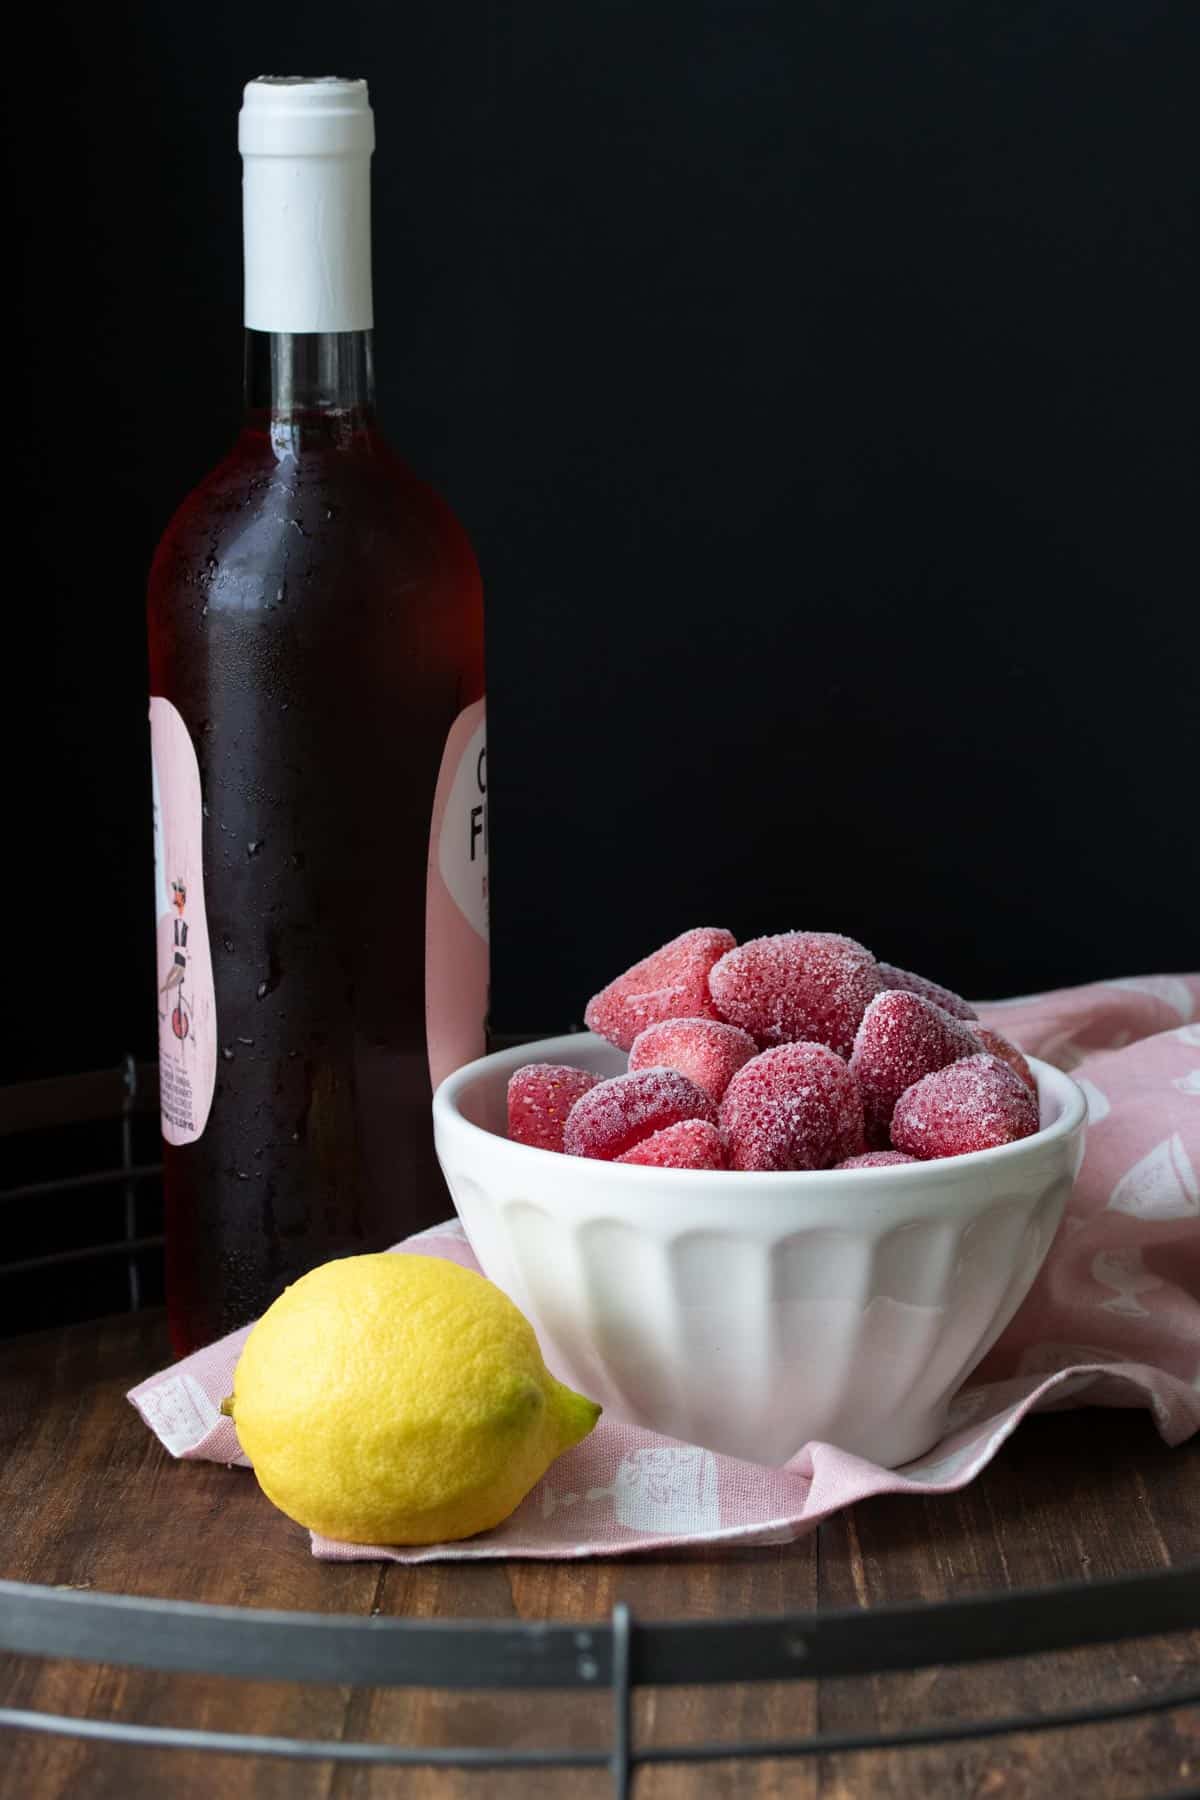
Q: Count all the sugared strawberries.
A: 12